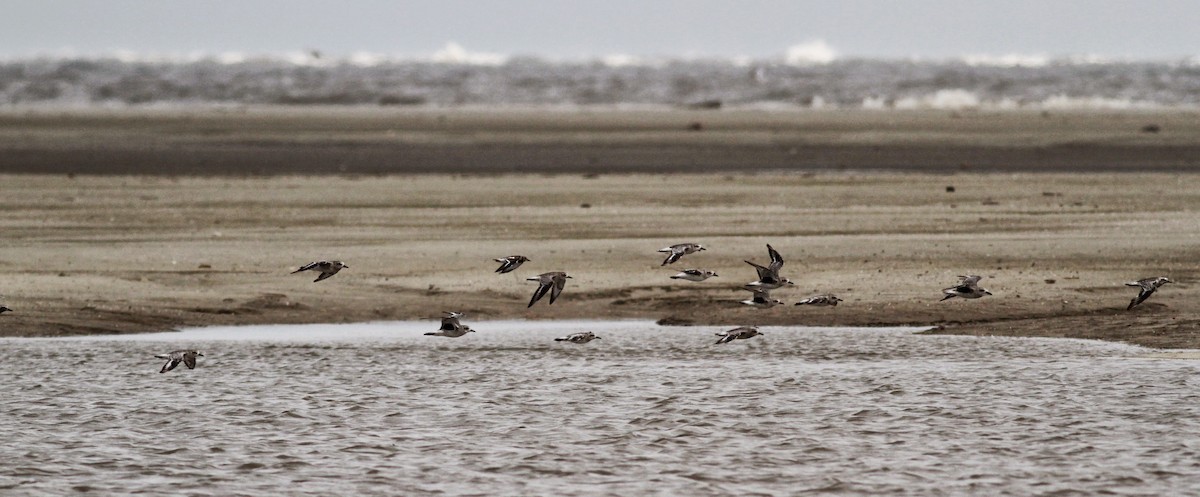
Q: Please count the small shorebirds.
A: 15